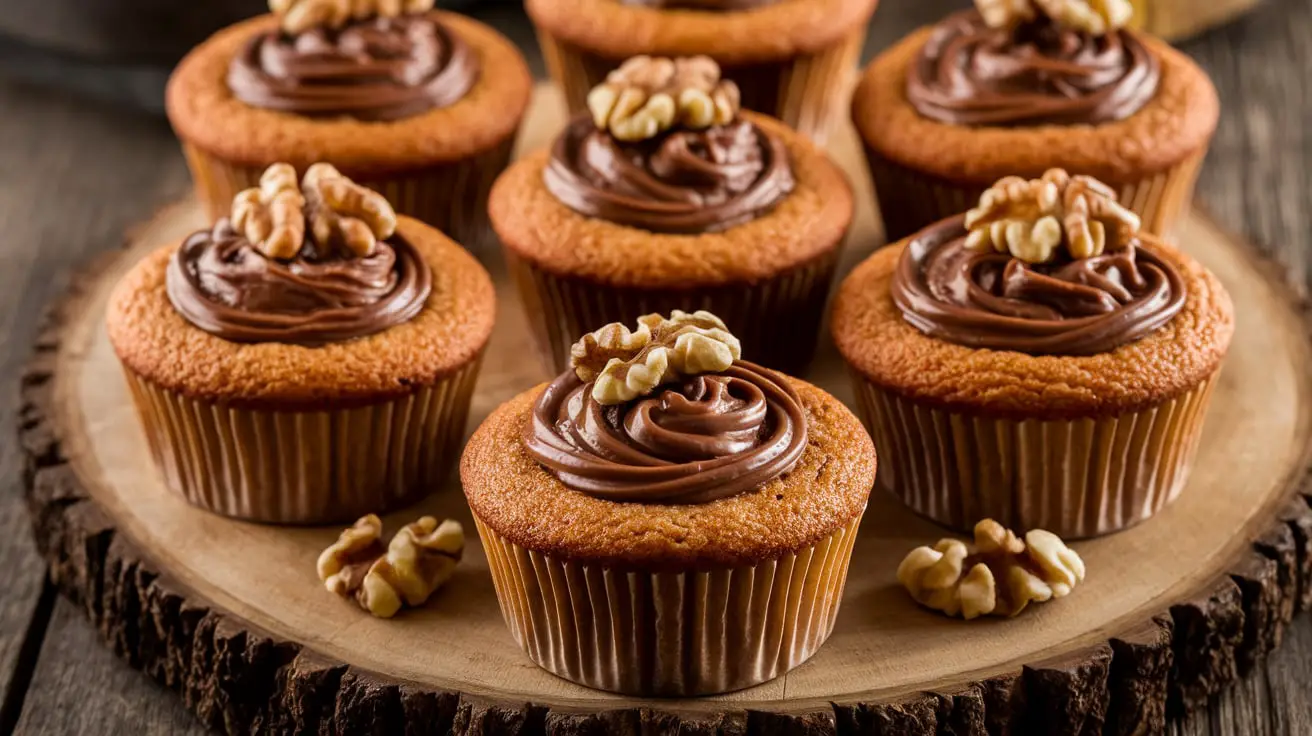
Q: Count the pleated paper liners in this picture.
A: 7